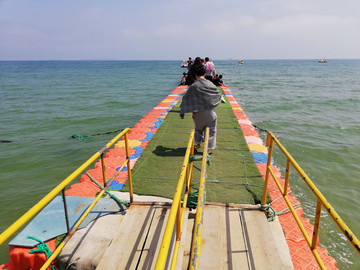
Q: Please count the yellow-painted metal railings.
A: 4